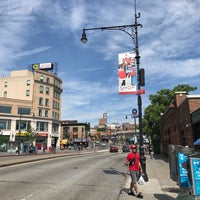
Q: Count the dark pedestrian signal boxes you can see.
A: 1